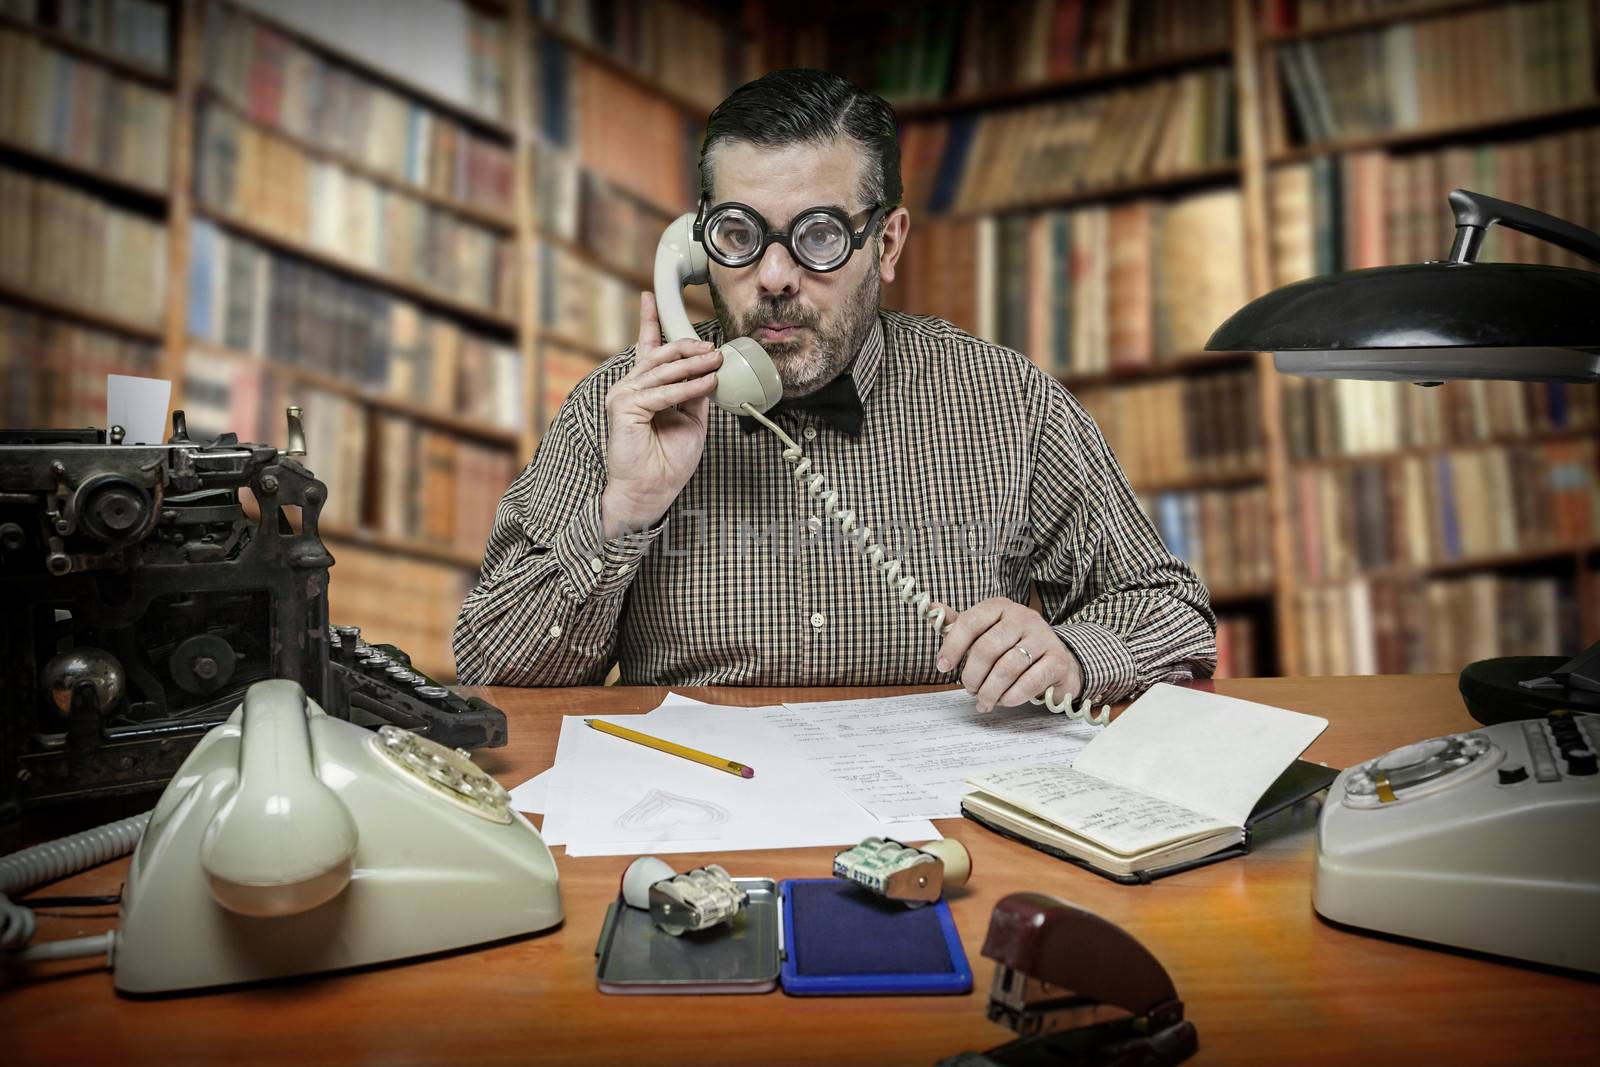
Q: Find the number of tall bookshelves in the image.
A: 5